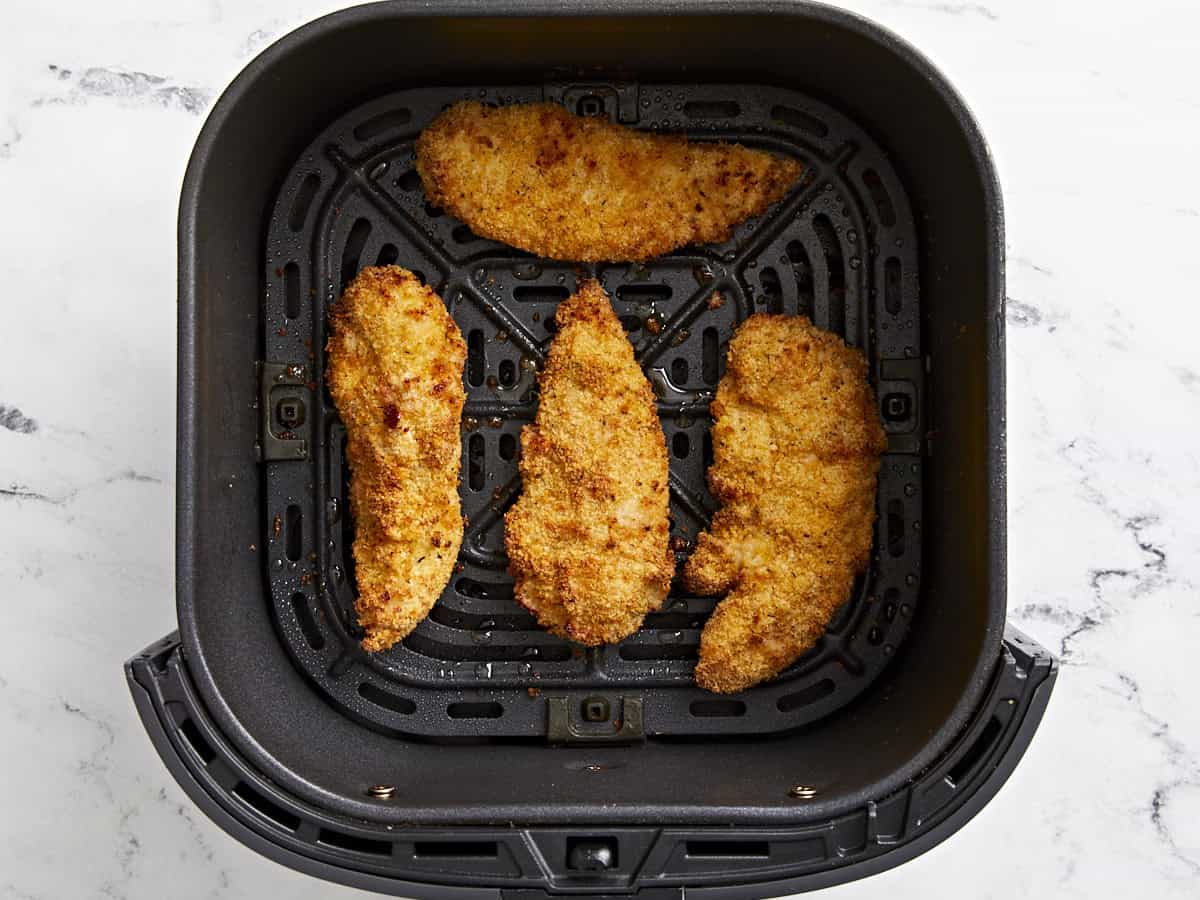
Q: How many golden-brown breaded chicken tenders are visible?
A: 4